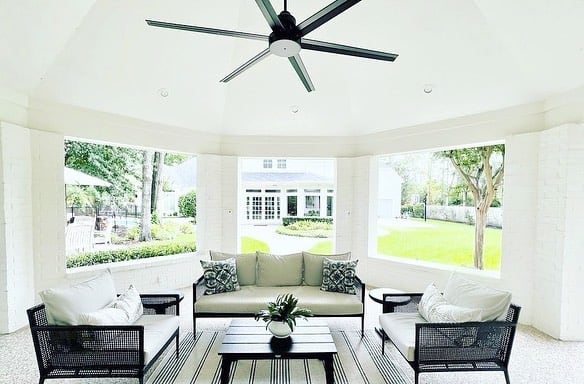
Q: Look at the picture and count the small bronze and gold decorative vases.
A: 0